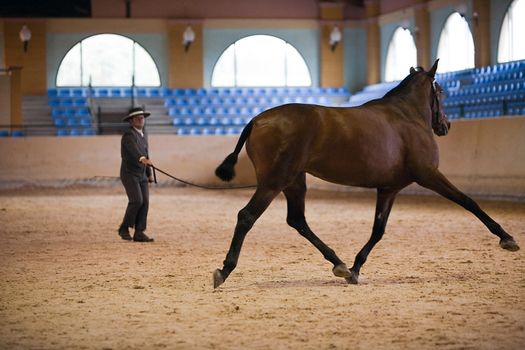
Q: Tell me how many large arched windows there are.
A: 5